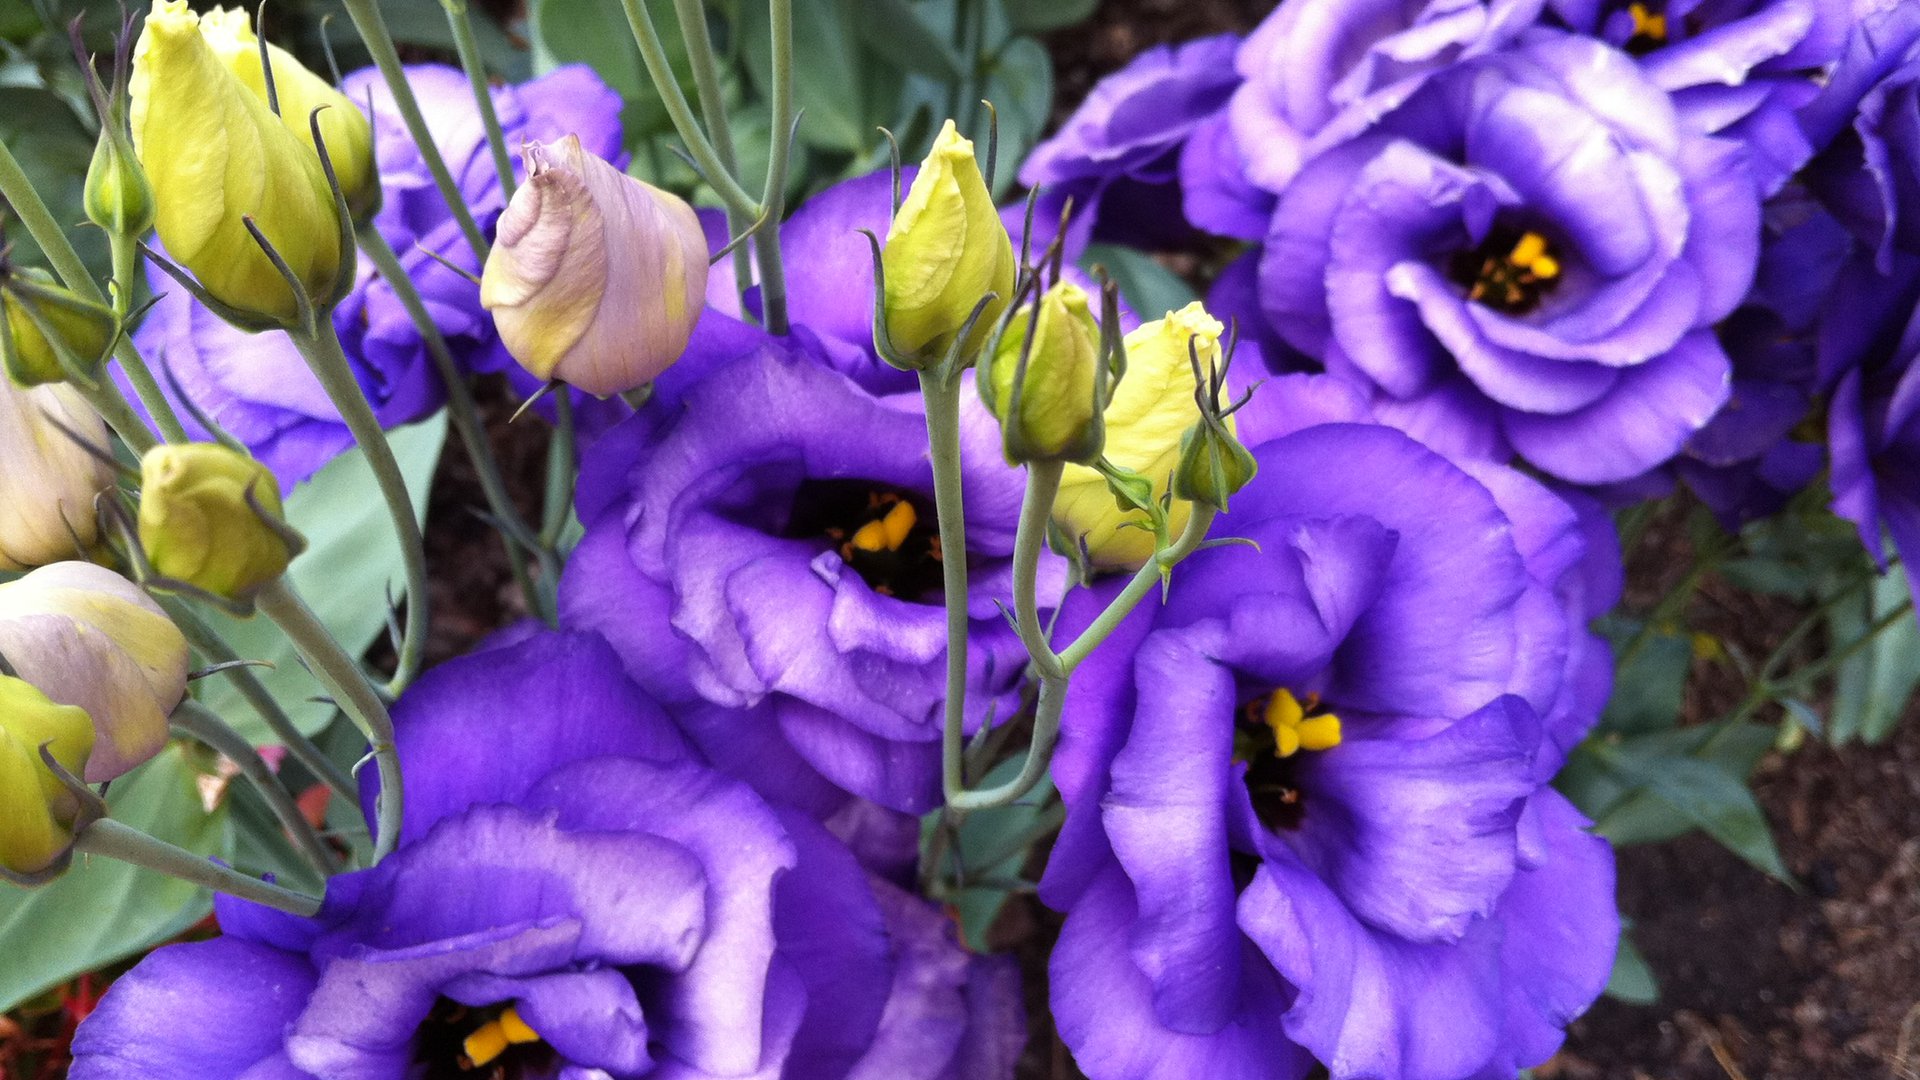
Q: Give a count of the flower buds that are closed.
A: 13